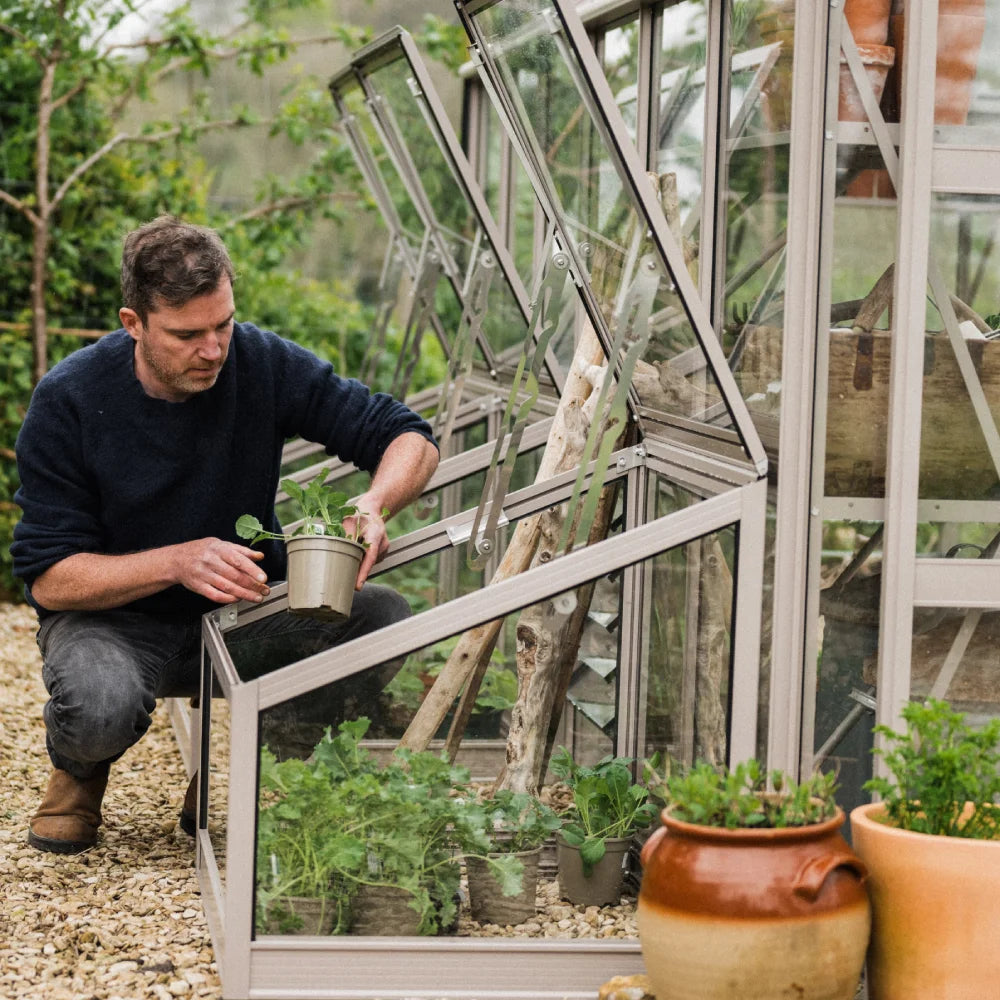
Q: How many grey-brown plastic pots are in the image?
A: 5